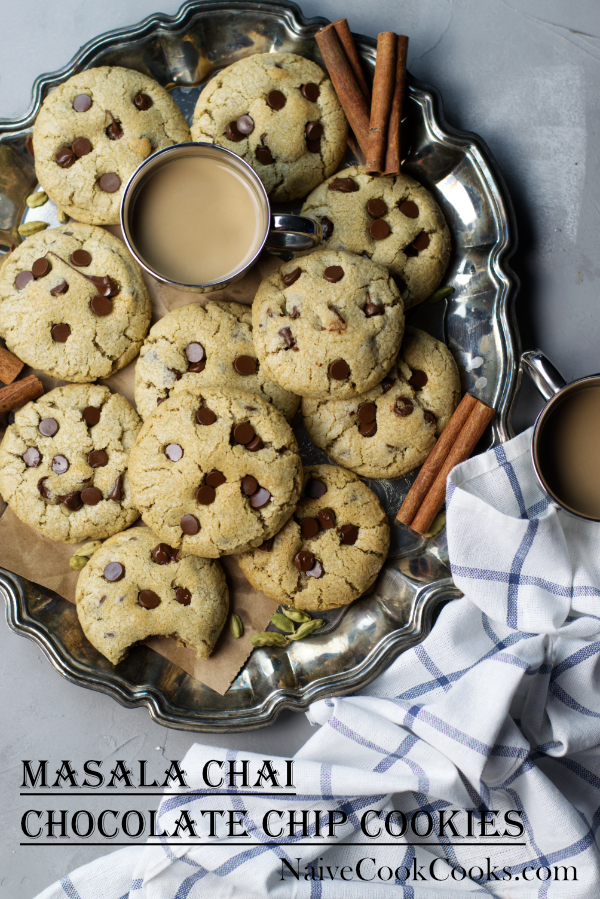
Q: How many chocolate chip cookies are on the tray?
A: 11